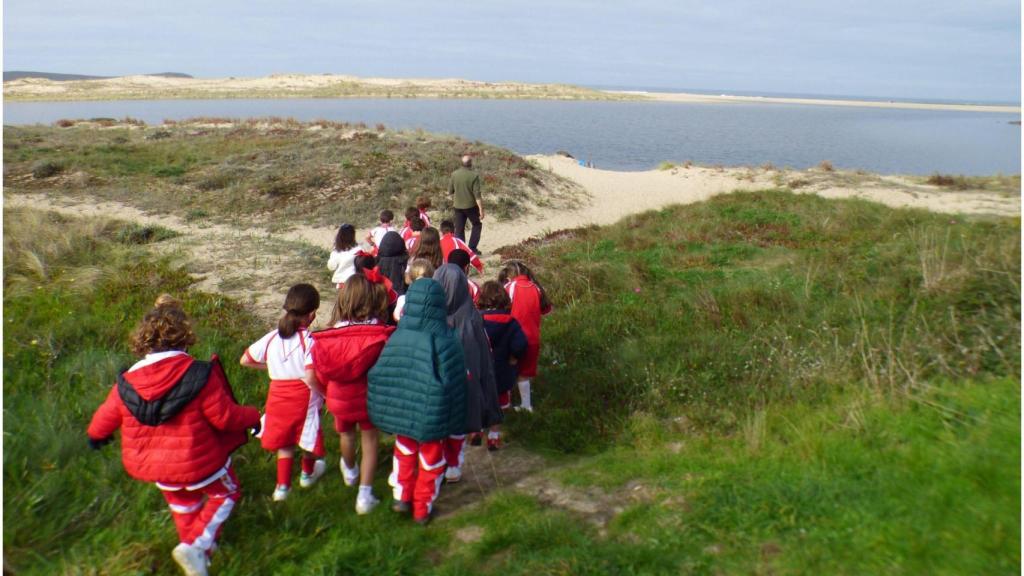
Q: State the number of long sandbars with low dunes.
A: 1